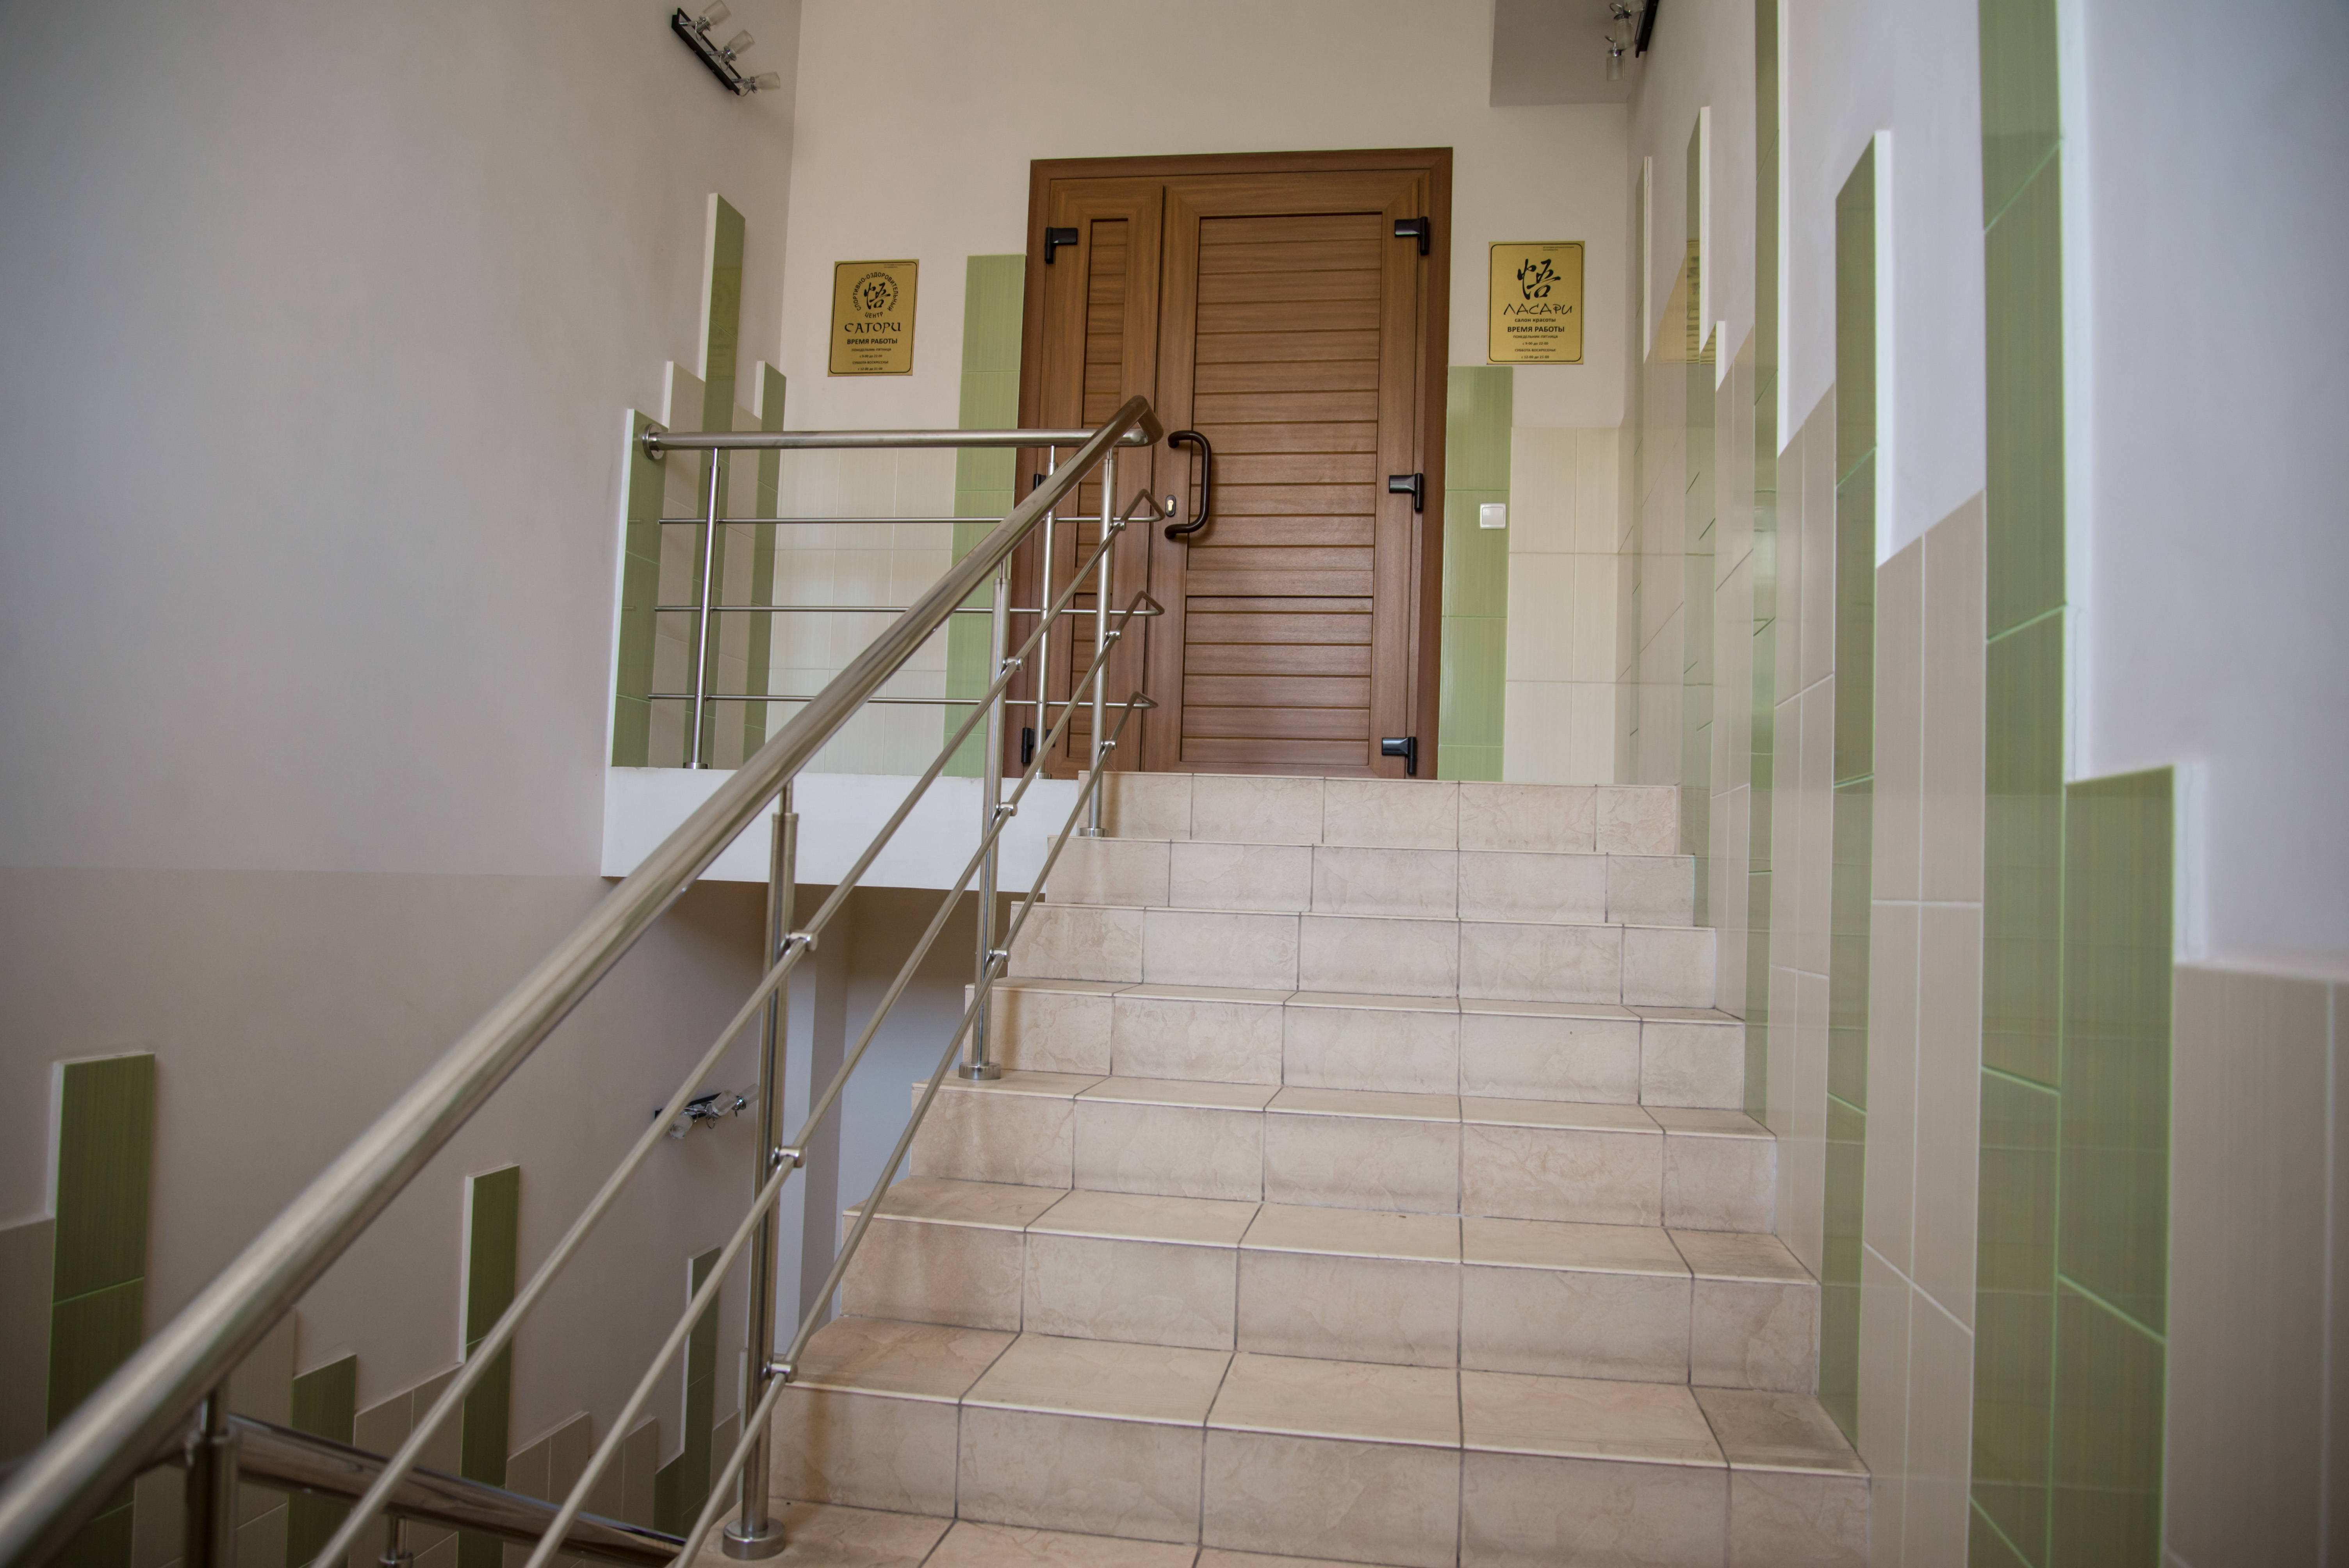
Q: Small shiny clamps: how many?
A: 9